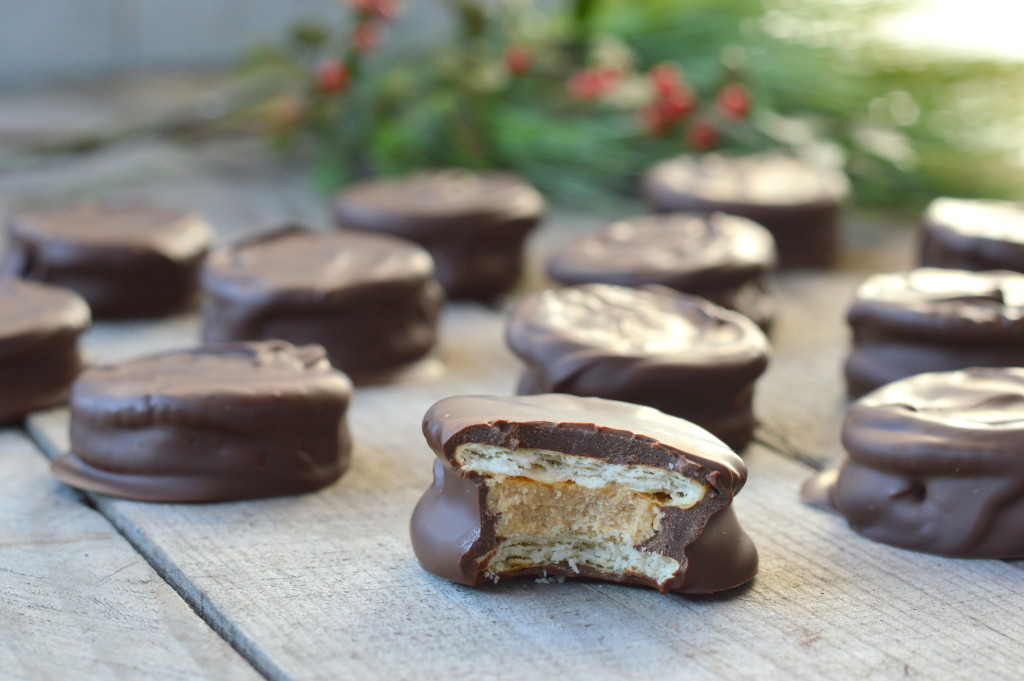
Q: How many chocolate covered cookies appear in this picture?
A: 12